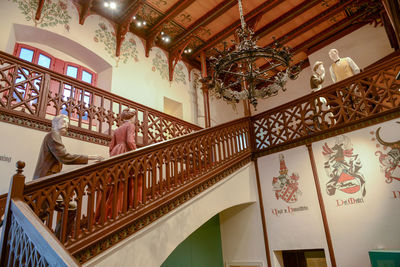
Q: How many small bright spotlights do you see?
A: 10